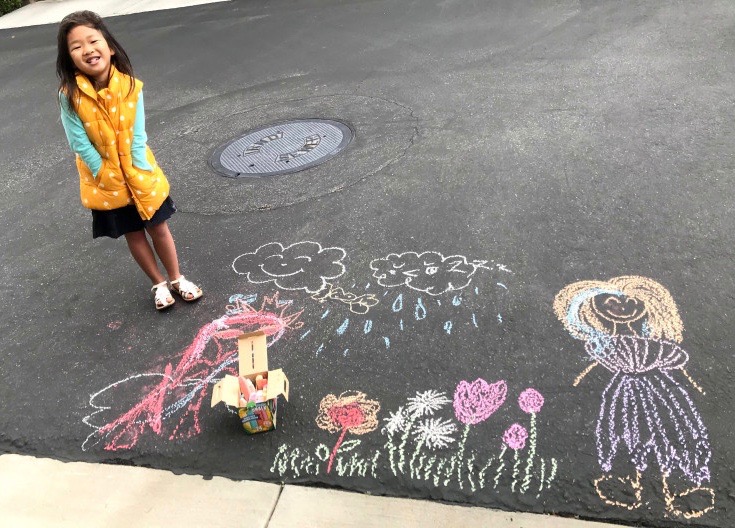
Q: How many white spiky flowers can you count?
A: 3